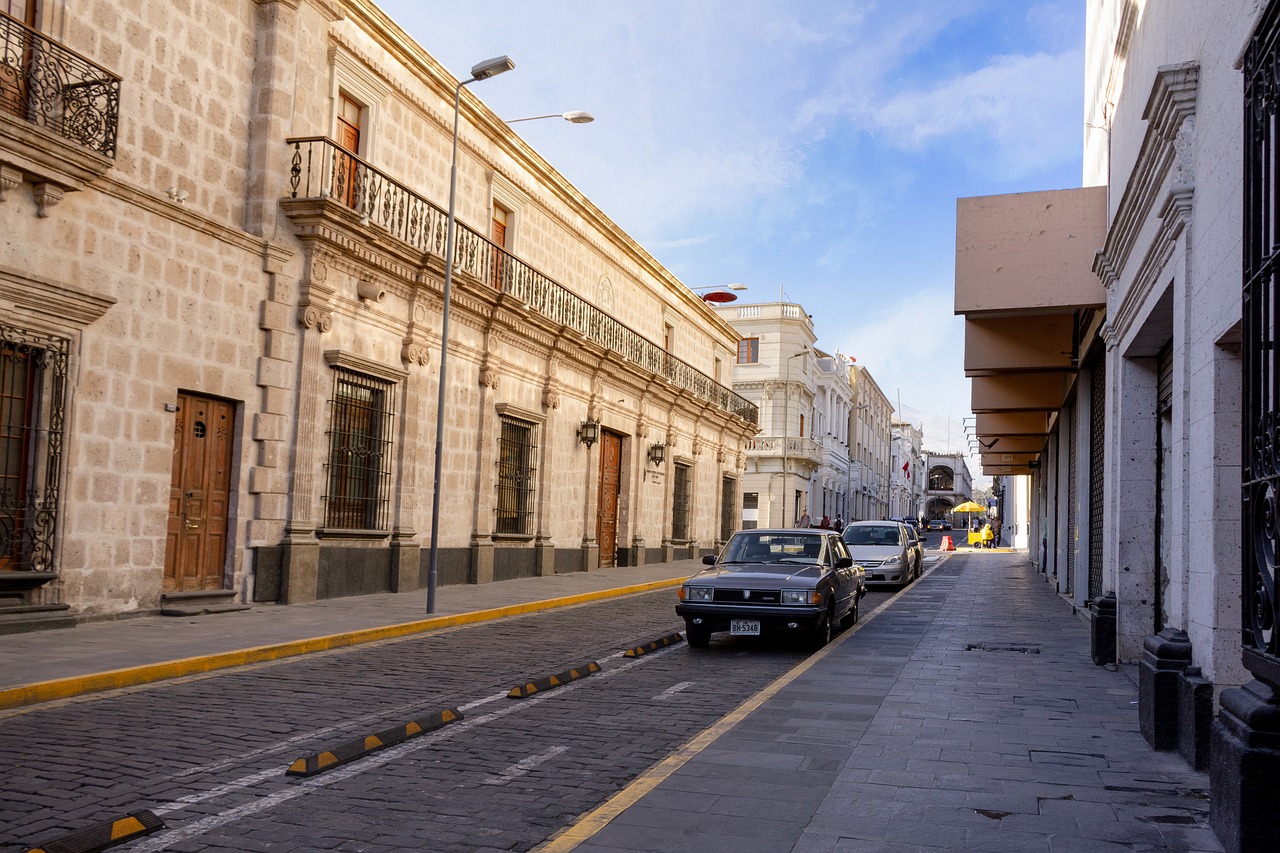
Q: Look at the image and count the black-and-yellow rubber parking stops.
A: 4